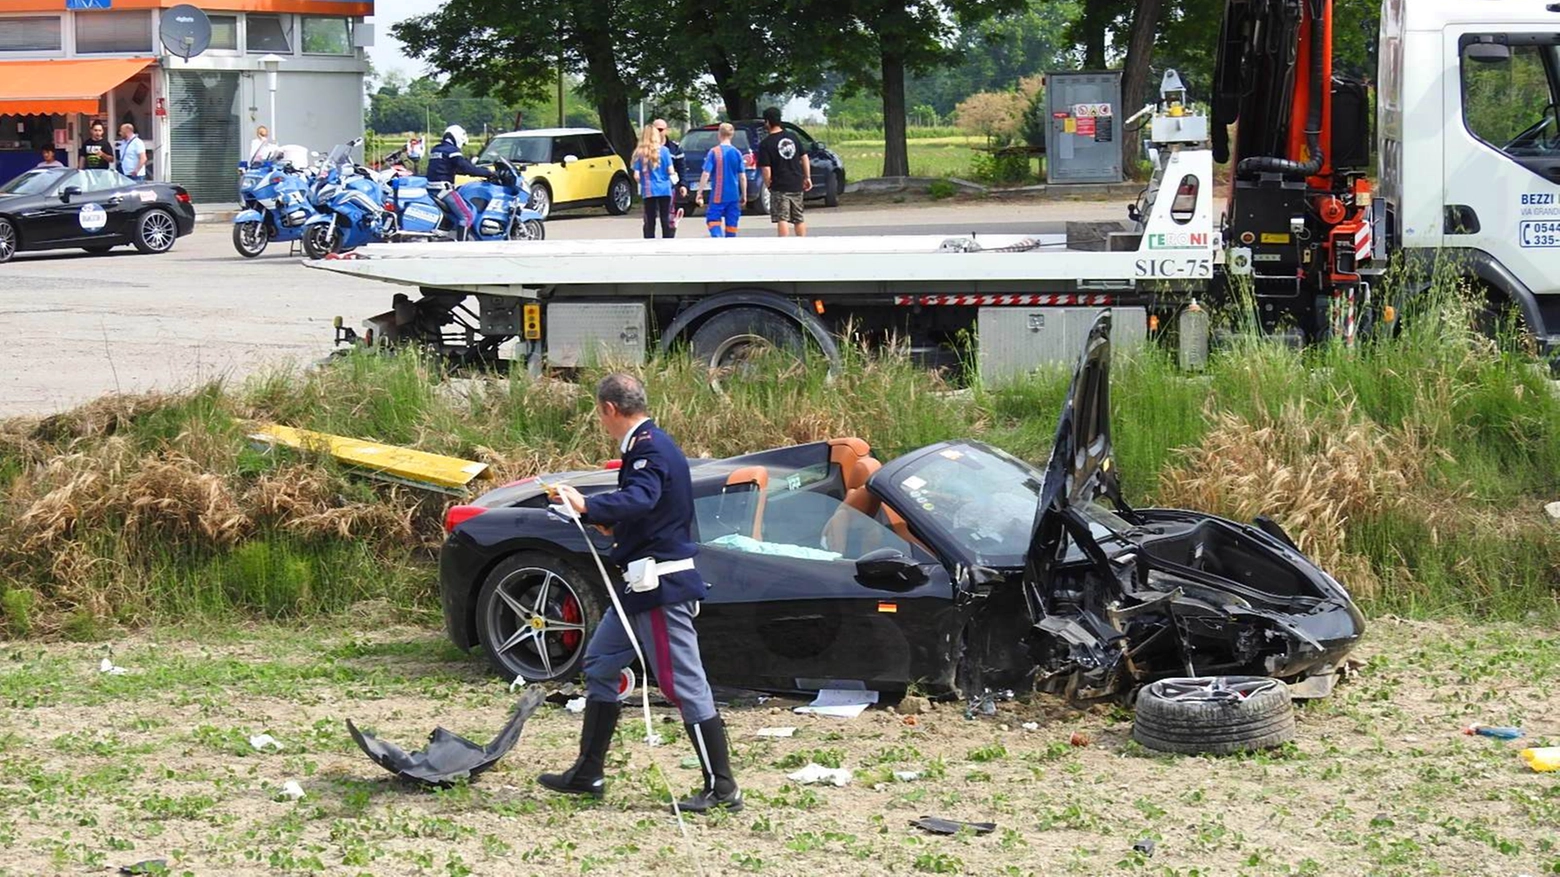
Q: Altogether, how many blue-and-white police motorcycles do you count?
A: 3